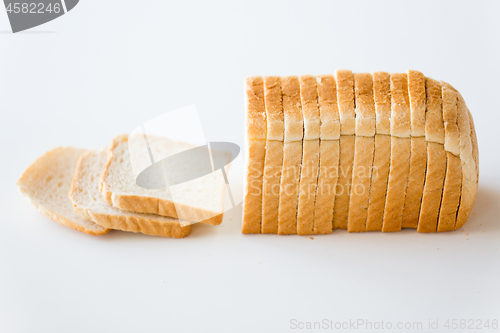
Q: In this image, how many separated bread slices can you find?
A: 3